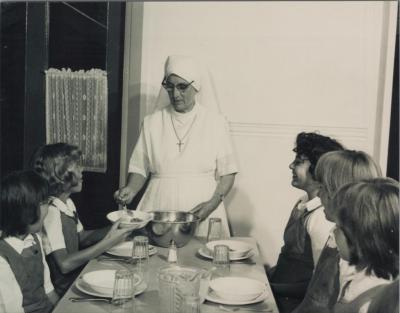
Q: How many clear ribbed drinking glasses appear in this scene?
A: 4